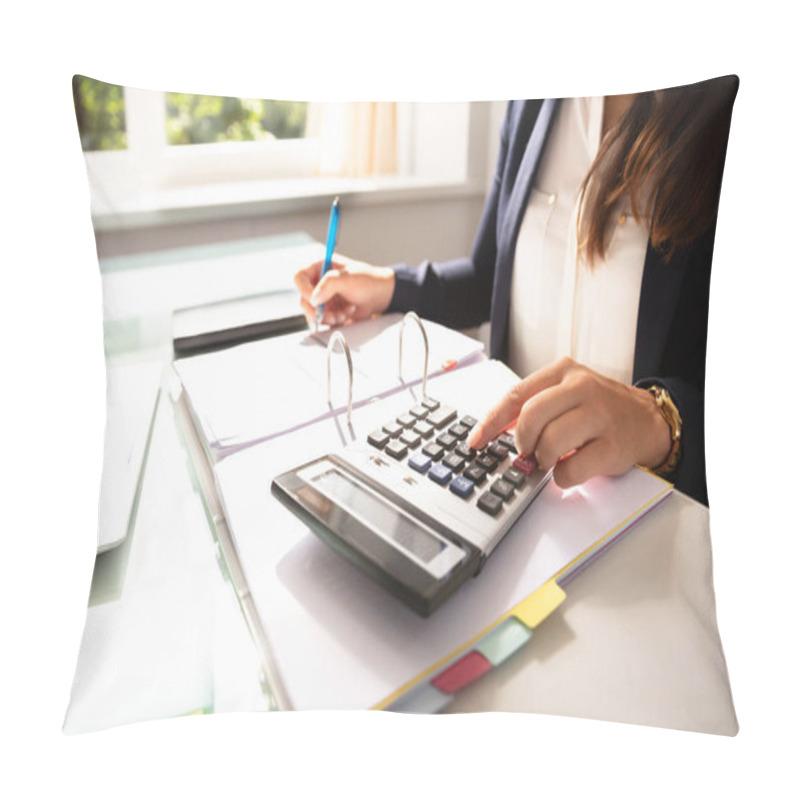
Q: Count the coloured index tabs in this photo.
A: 4